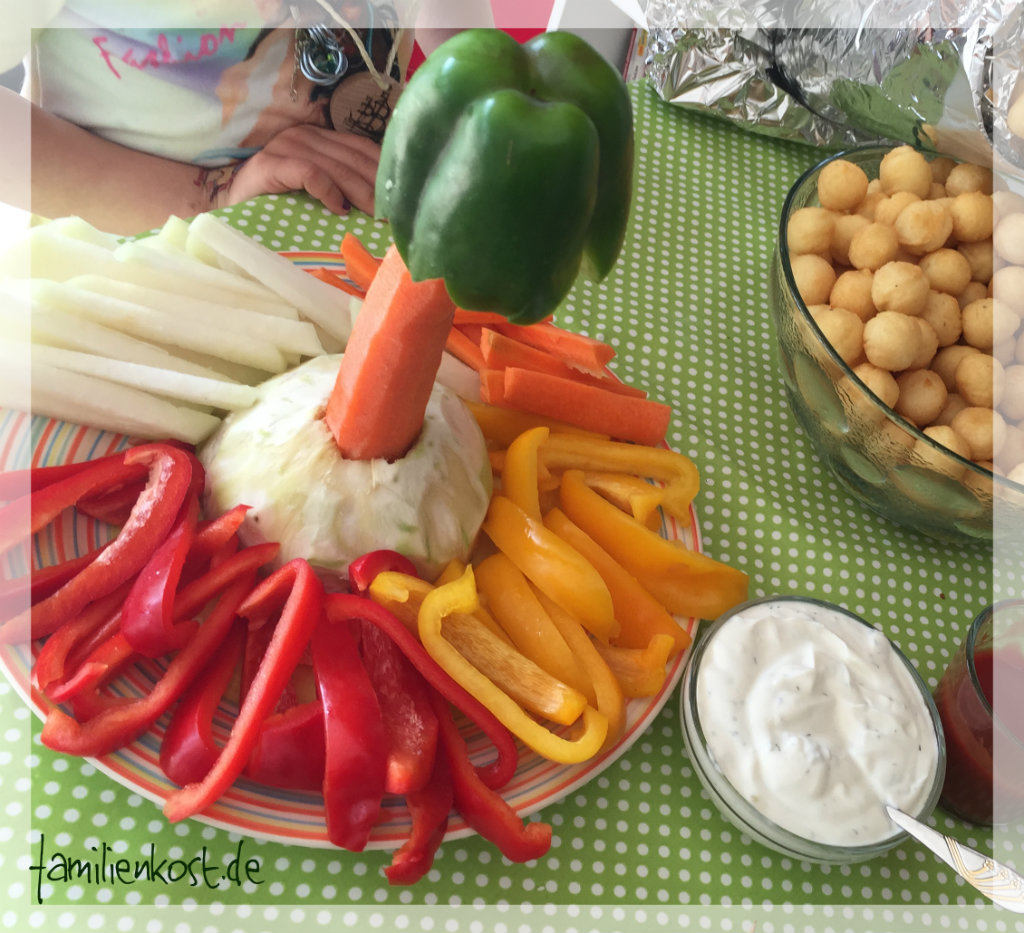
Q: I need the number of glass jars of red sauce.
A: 1